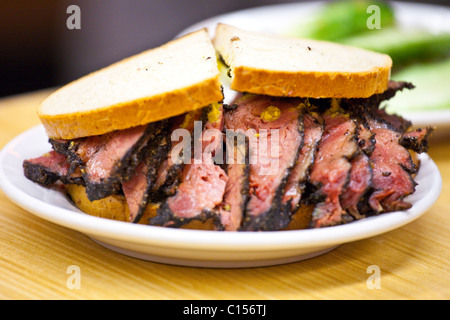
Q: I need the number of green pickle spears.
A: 3